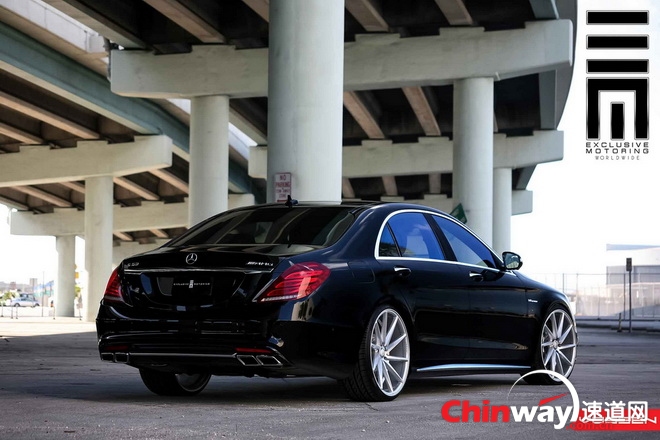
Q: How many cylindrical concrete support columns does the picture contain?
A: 6